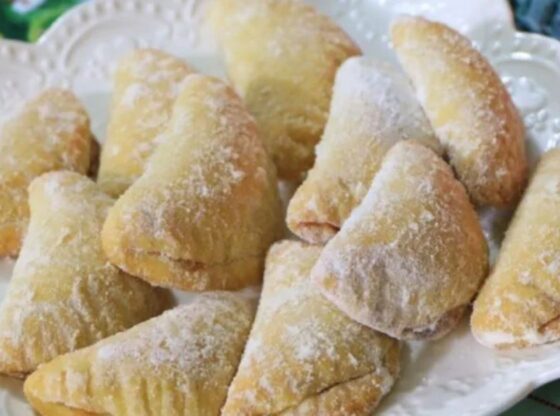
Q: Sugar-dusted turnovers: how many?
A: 11